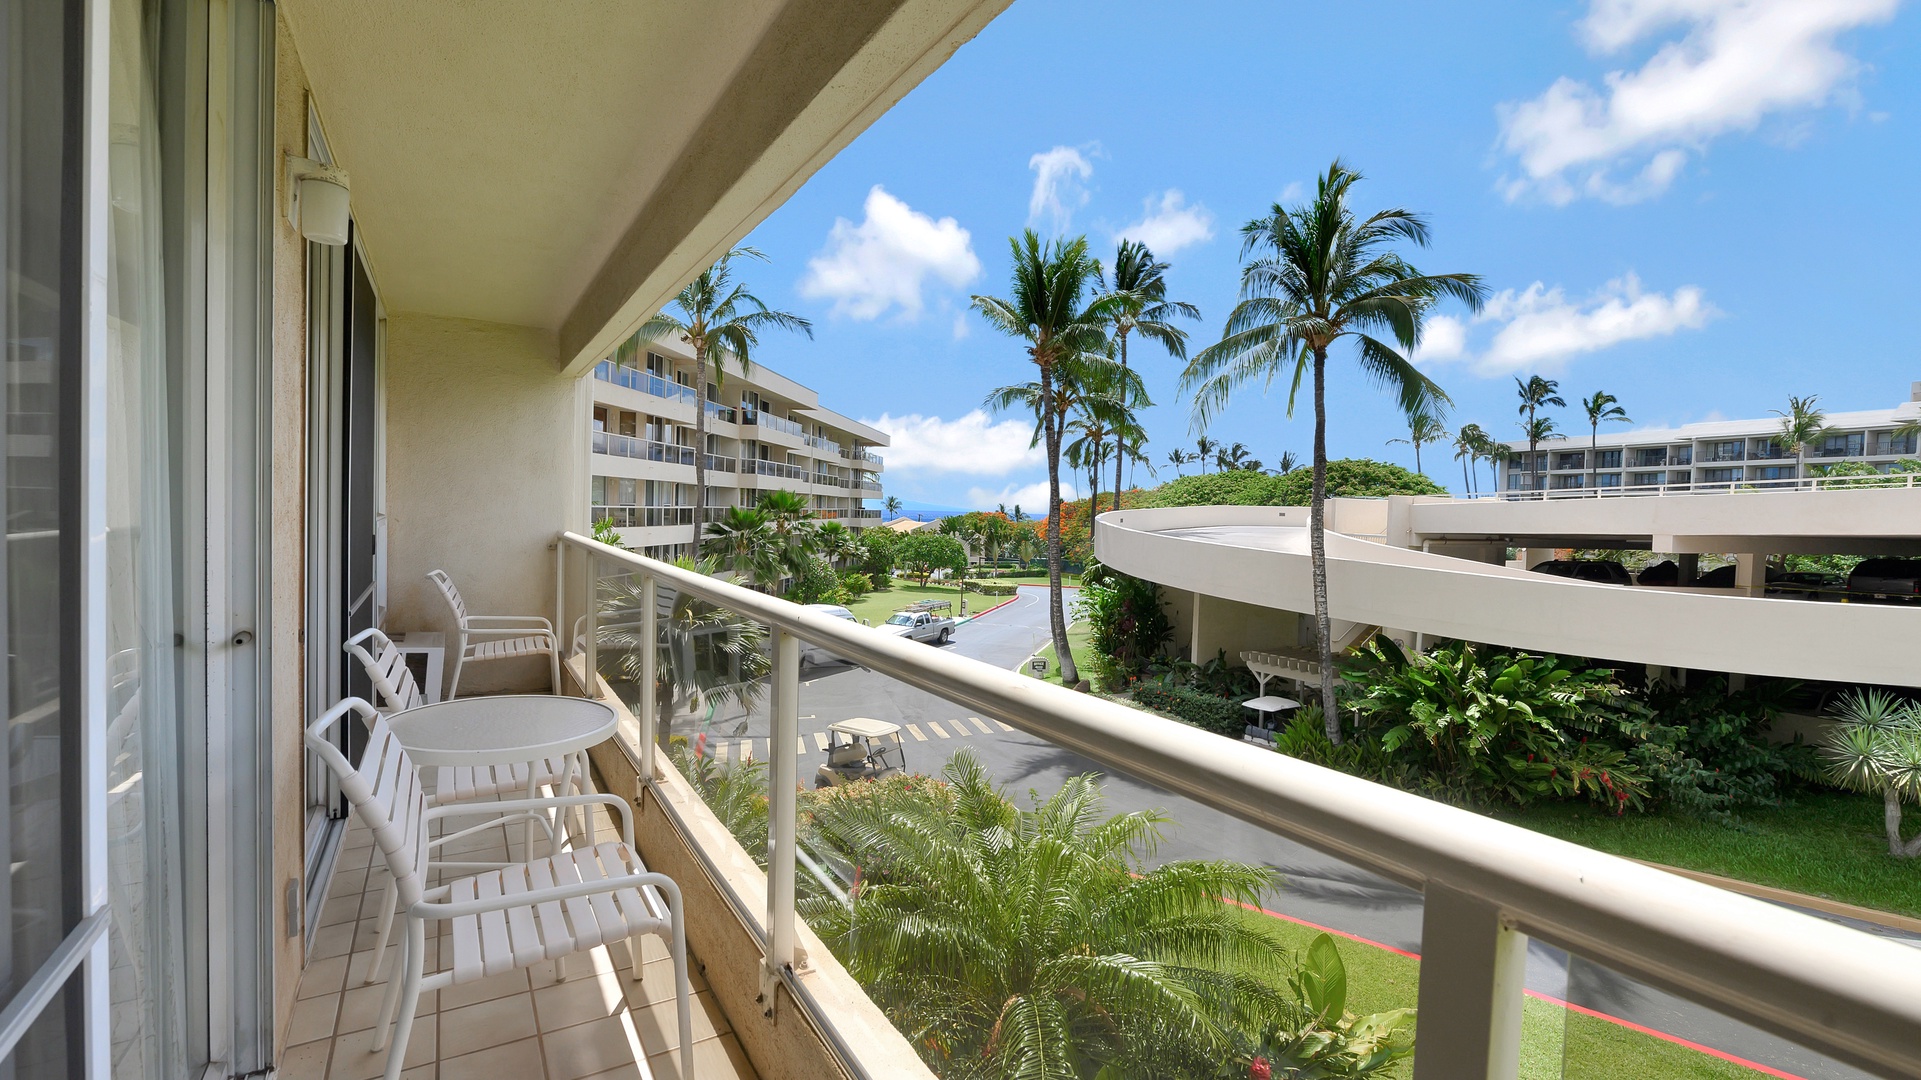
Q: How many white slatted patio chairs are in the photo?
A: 3